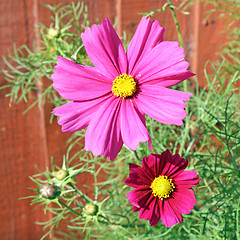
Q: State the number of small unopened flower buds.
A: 4